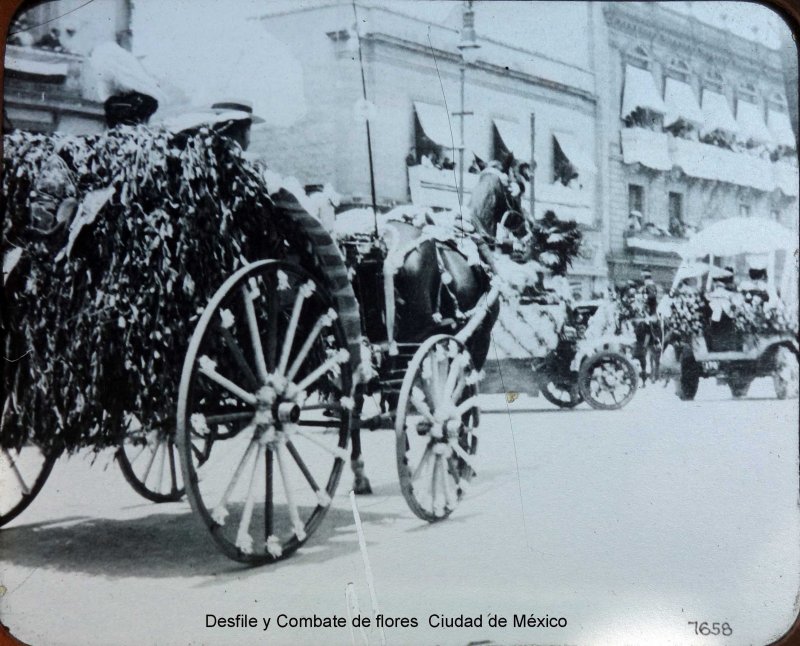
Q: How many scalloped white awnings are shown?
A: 8